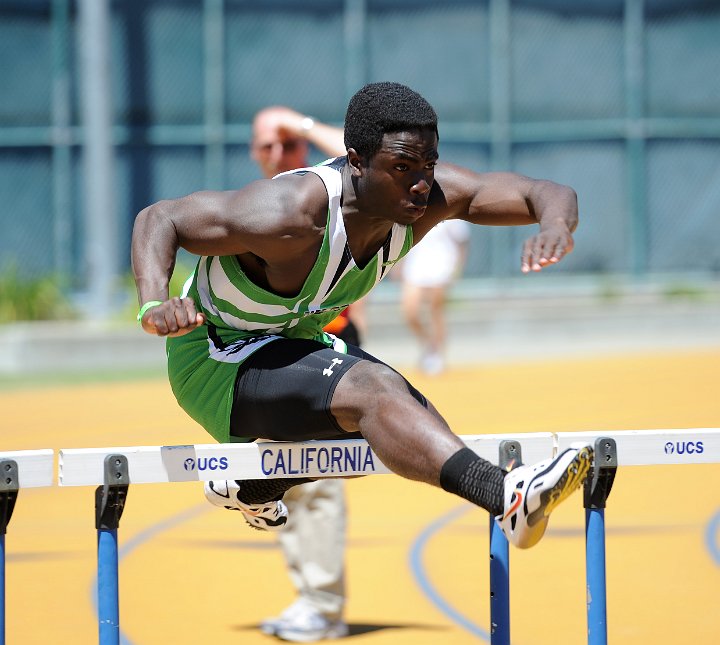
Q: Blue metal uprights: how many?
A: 4